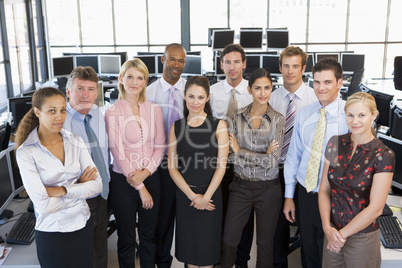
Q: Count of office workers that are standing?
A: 10